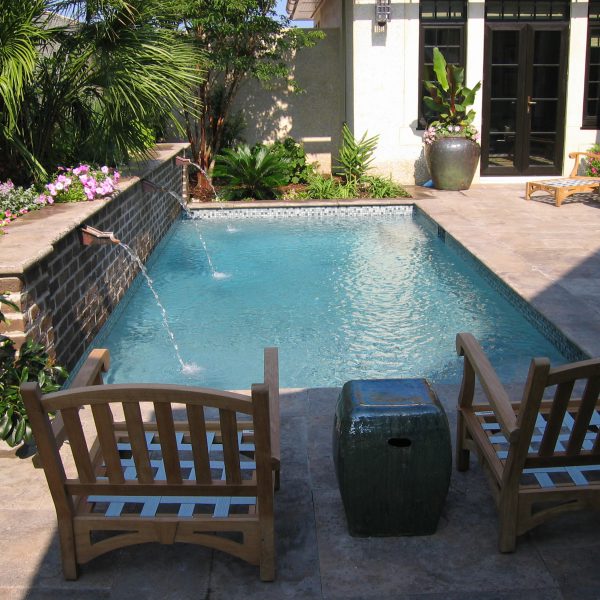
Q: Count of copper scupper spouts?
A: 3